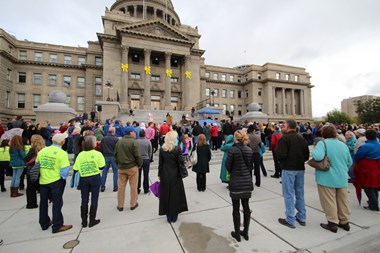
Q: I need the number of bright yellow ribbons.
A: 4